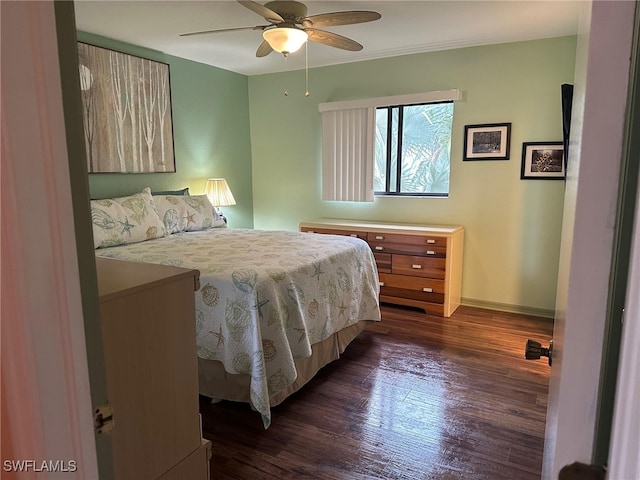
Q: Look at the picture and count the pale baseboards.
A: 1